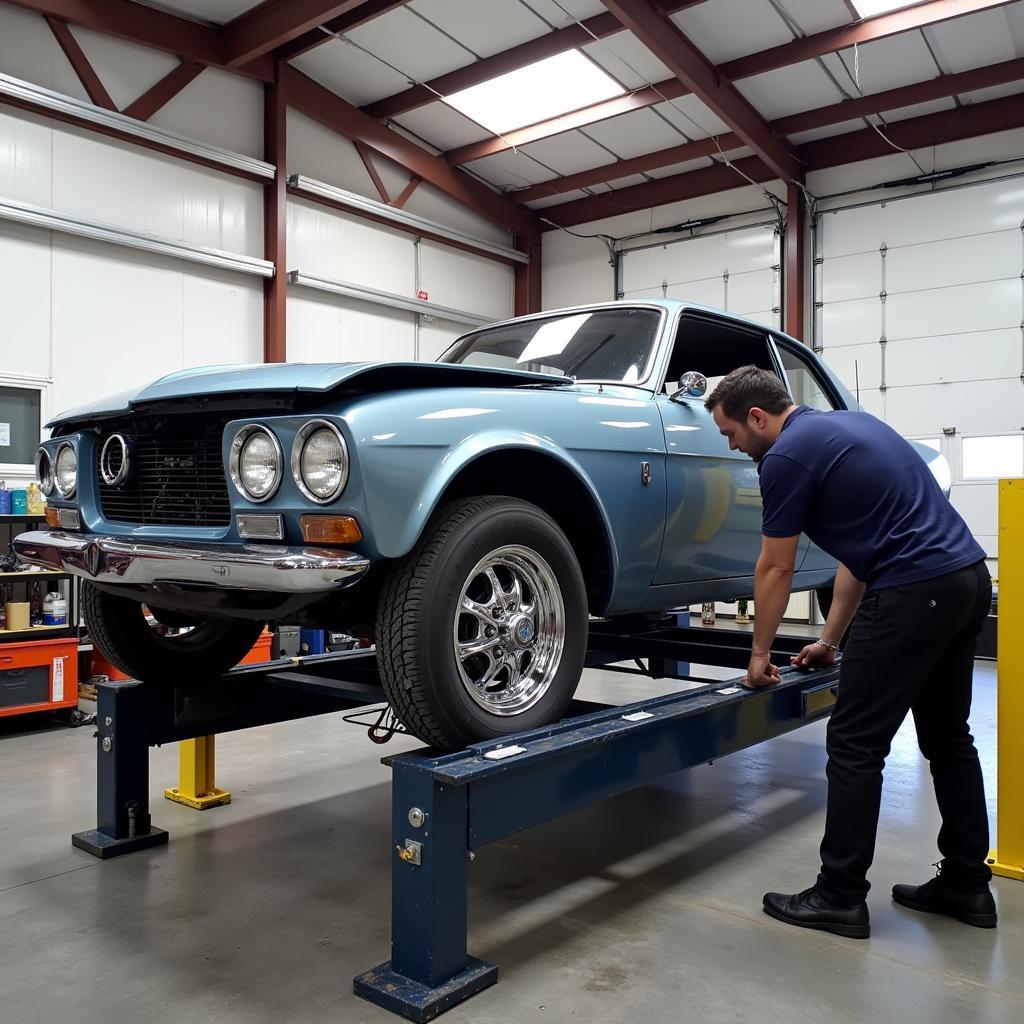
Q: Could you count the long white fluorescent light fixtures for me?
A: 4